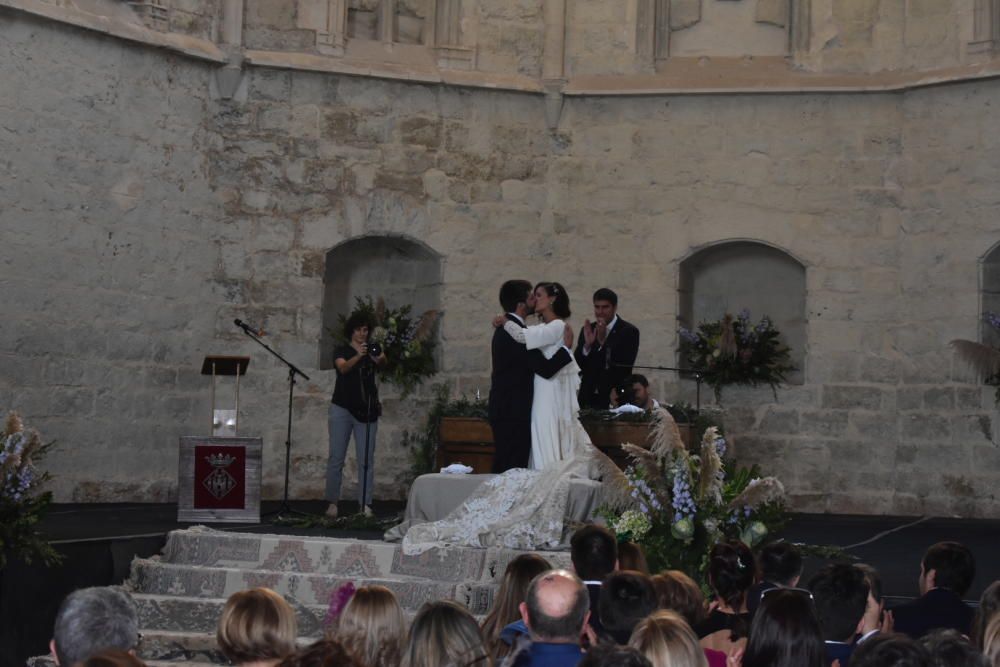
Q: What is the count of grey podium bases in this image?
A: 1